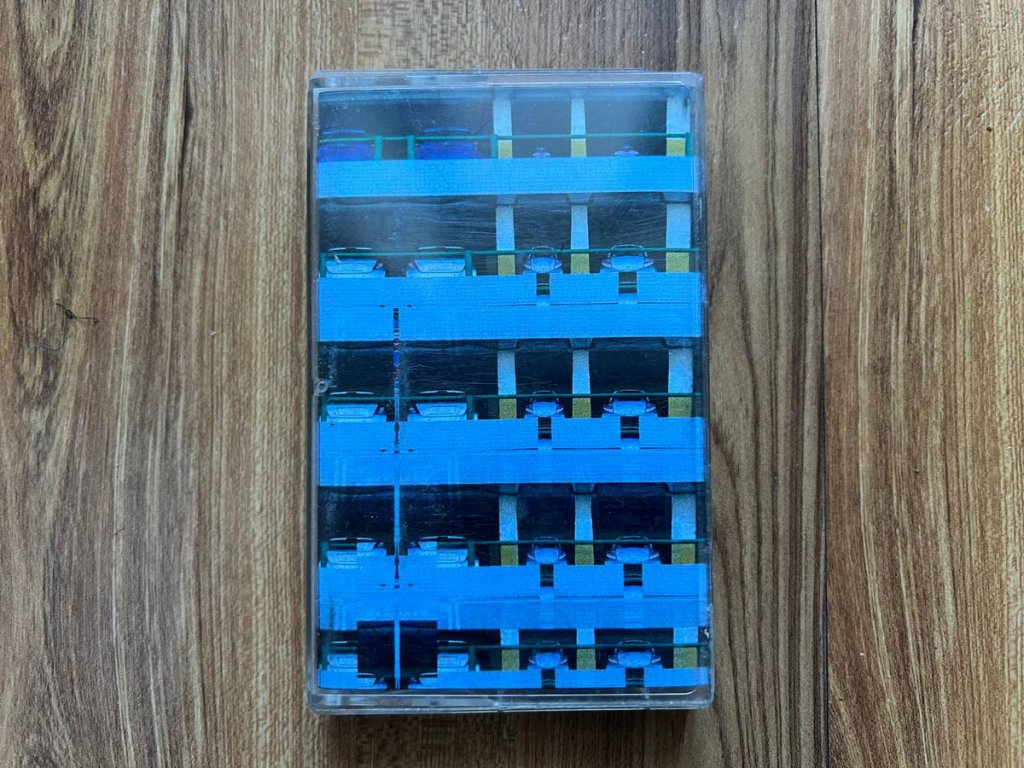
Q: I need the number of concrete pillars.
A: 15